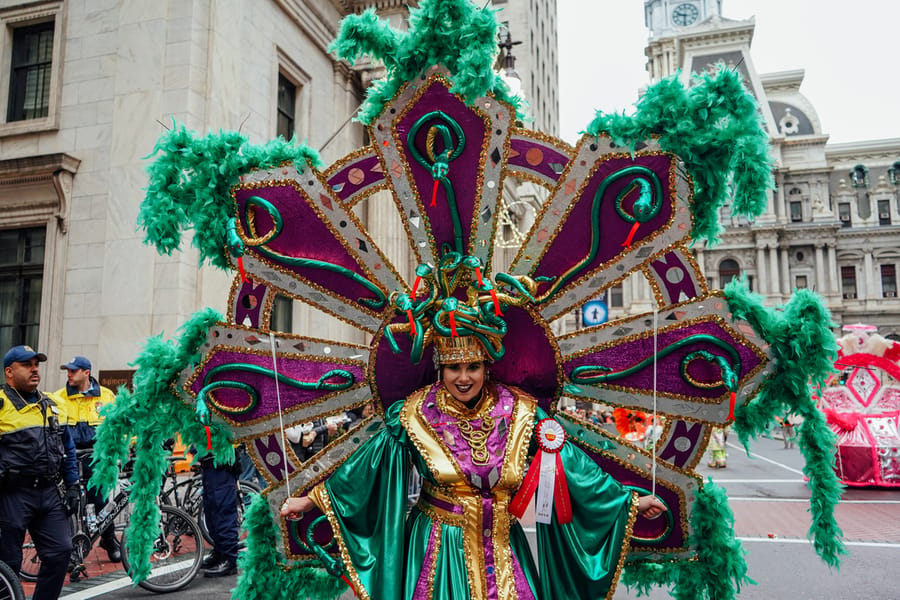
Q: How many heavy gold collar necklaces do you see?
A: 1